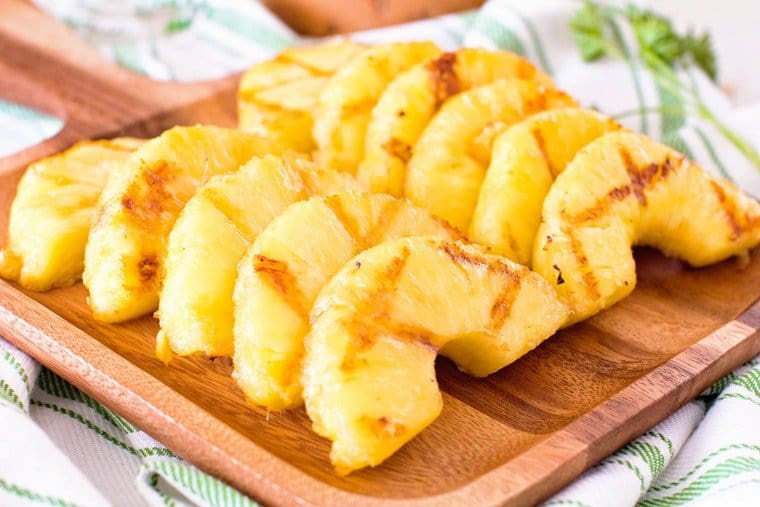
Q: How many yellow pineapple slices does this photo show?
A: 11